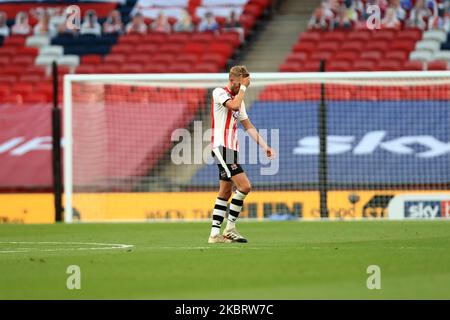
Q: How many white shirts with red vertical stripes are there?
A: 1